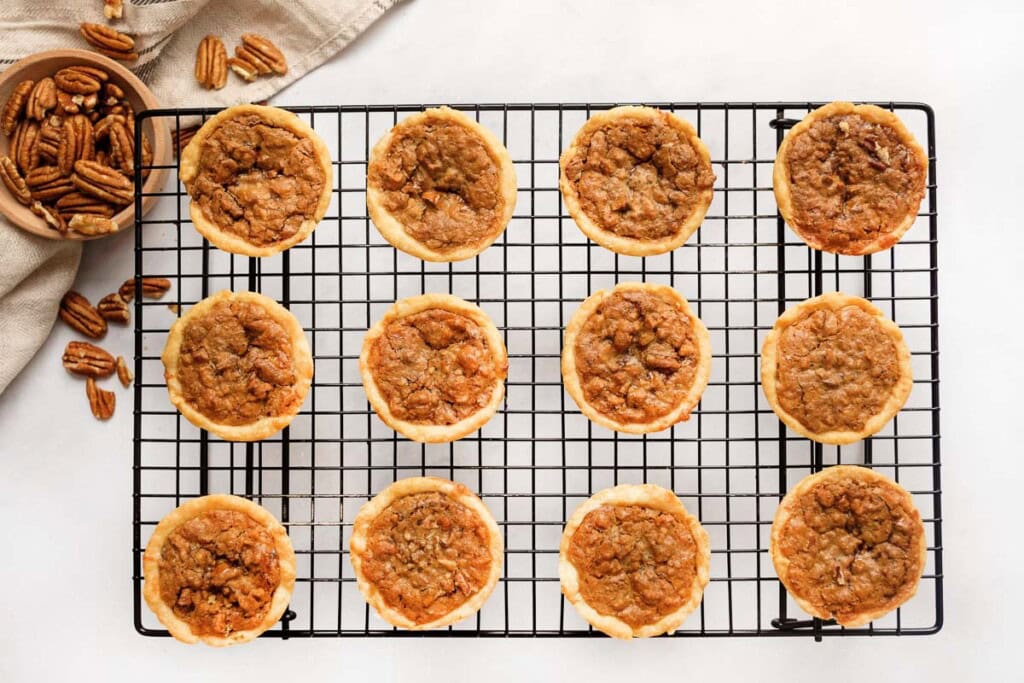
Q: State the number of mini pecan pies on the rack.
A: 12